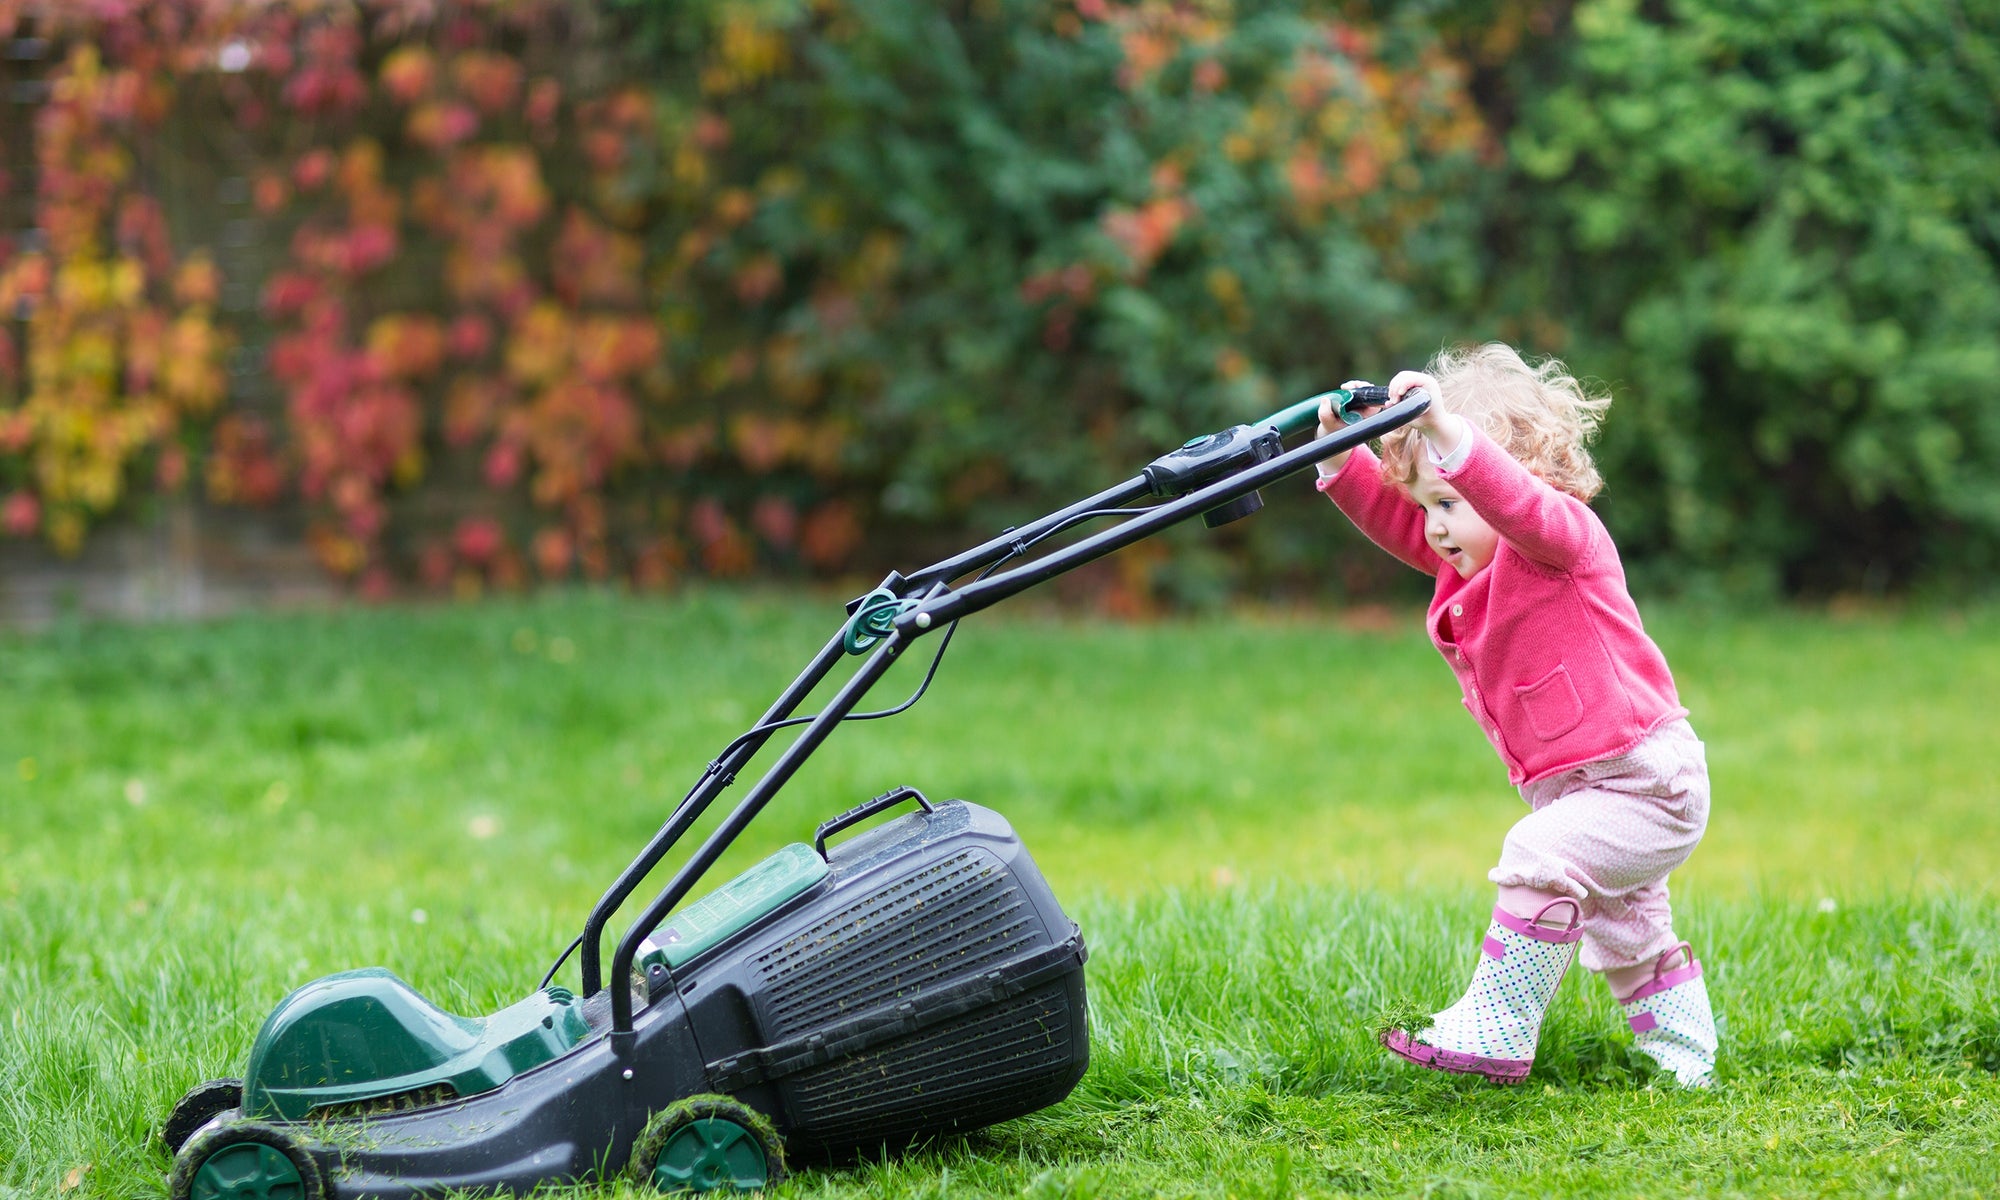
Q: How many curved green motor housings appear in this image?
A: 1